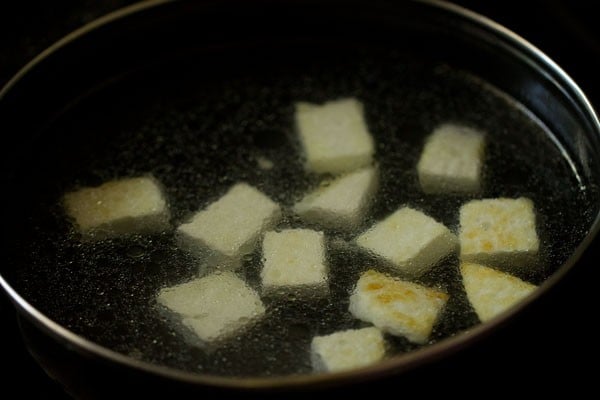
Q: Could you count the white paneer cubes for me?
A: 12